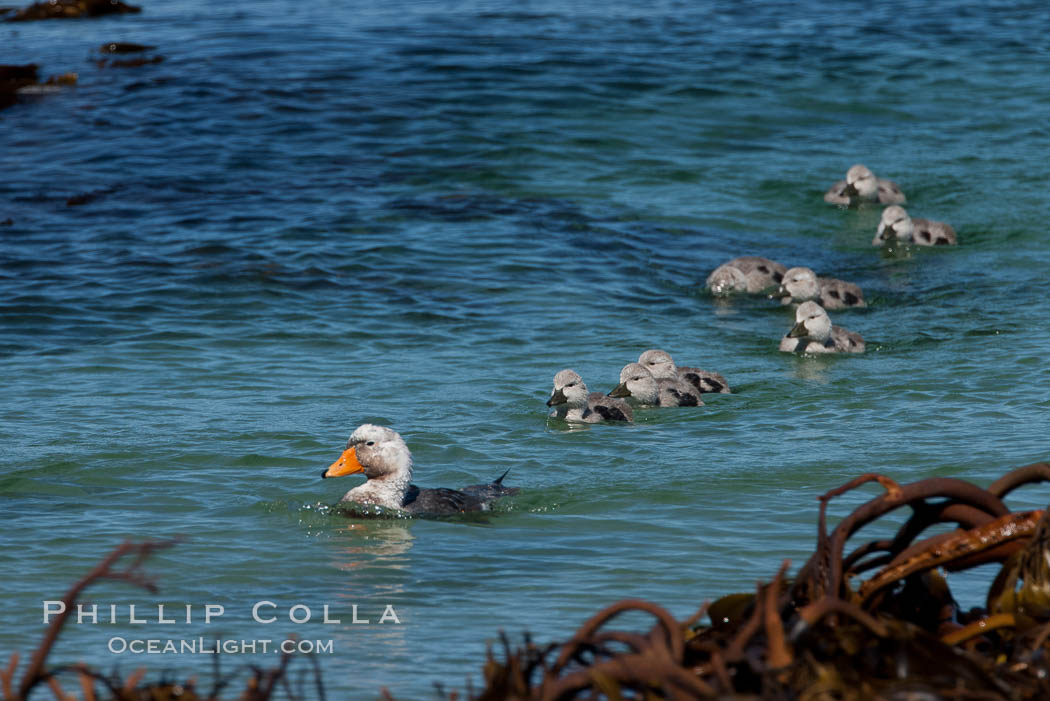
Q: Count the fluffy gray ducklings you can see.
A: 8